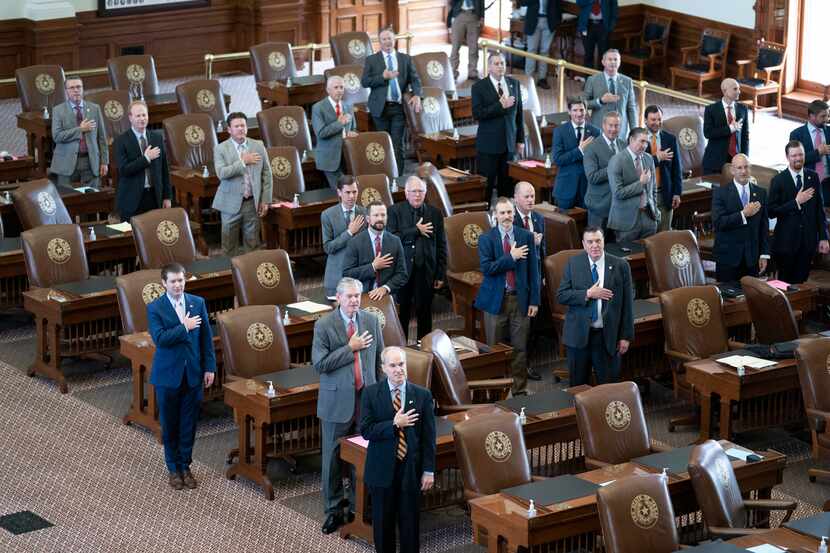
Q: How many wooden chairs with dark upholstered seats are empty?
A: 3